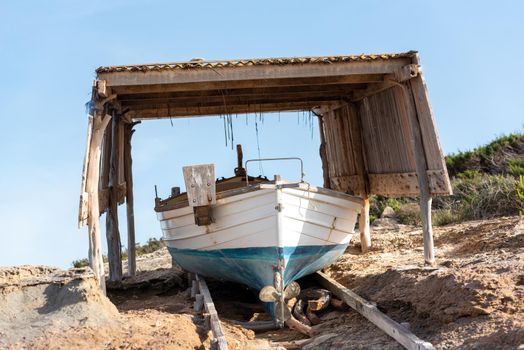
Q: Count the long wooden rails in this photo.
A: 2